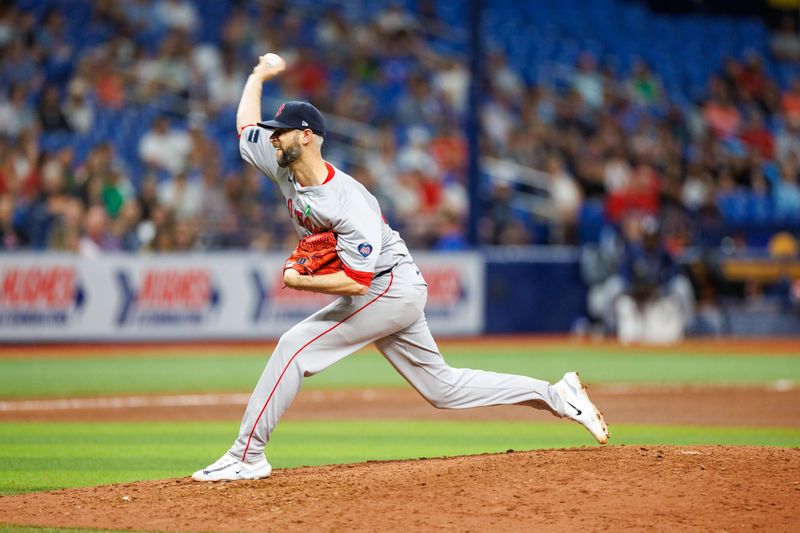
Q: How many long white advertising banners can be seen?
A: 1